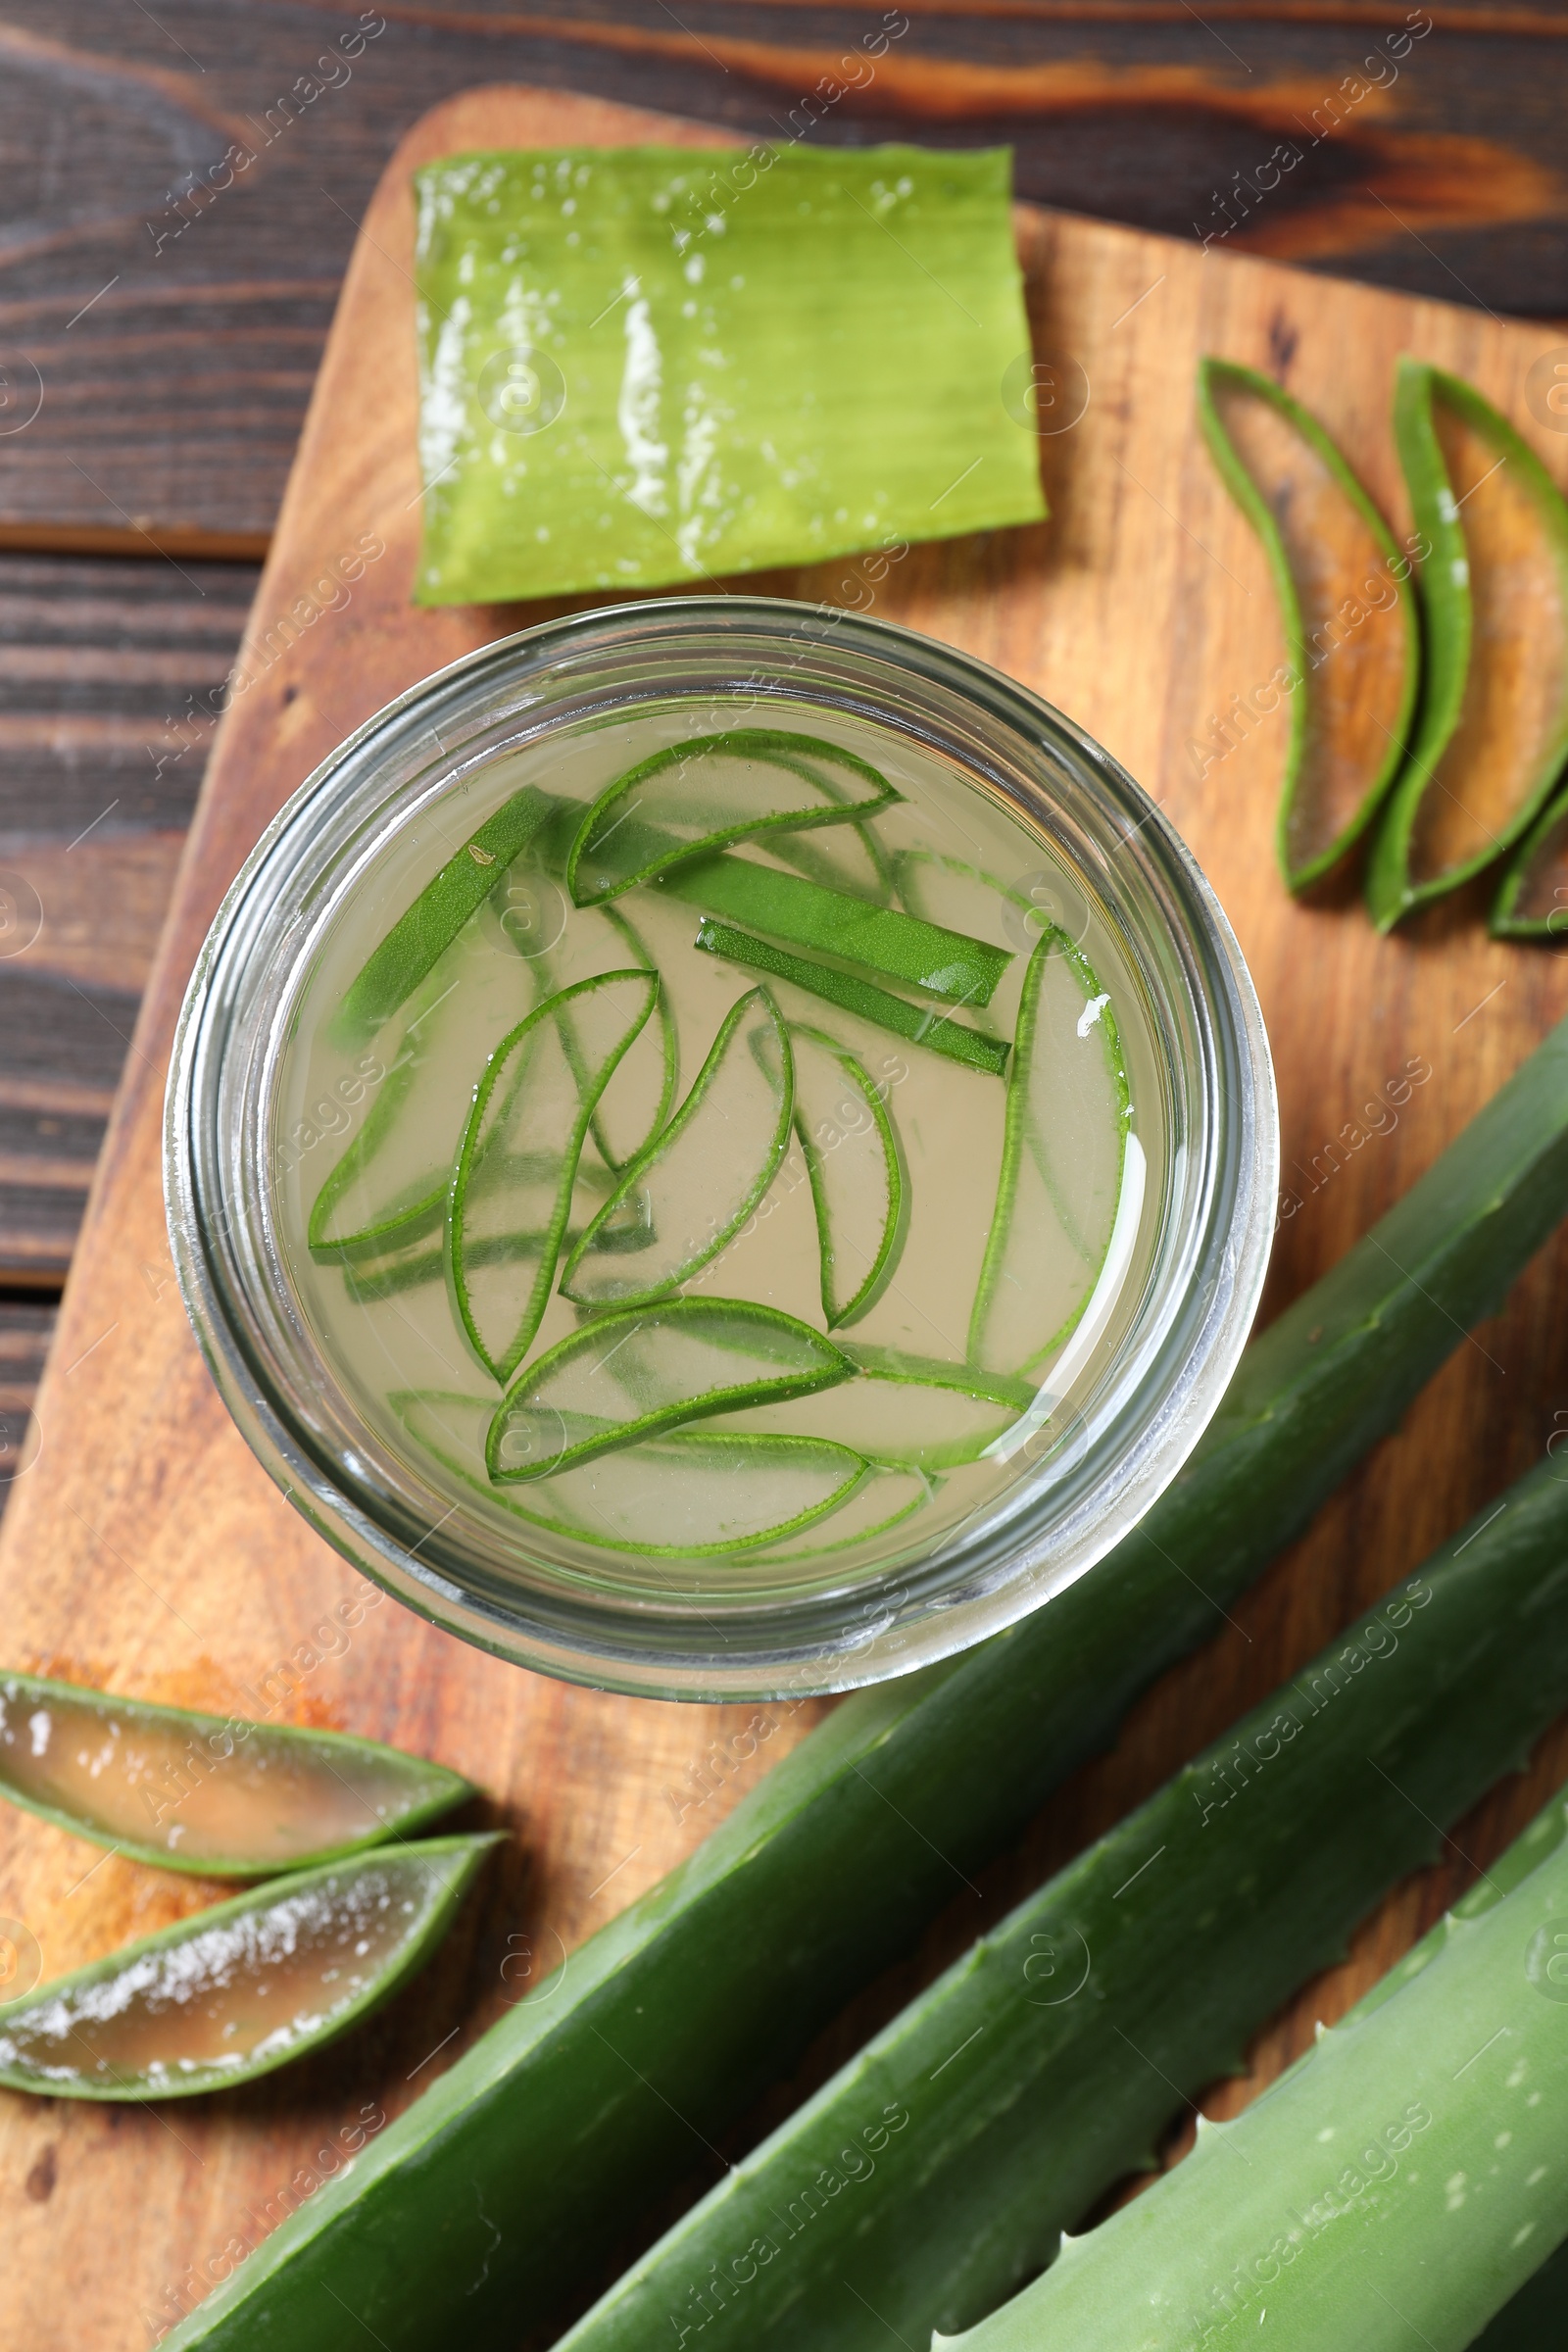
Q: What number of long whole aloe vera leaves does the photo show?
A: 3